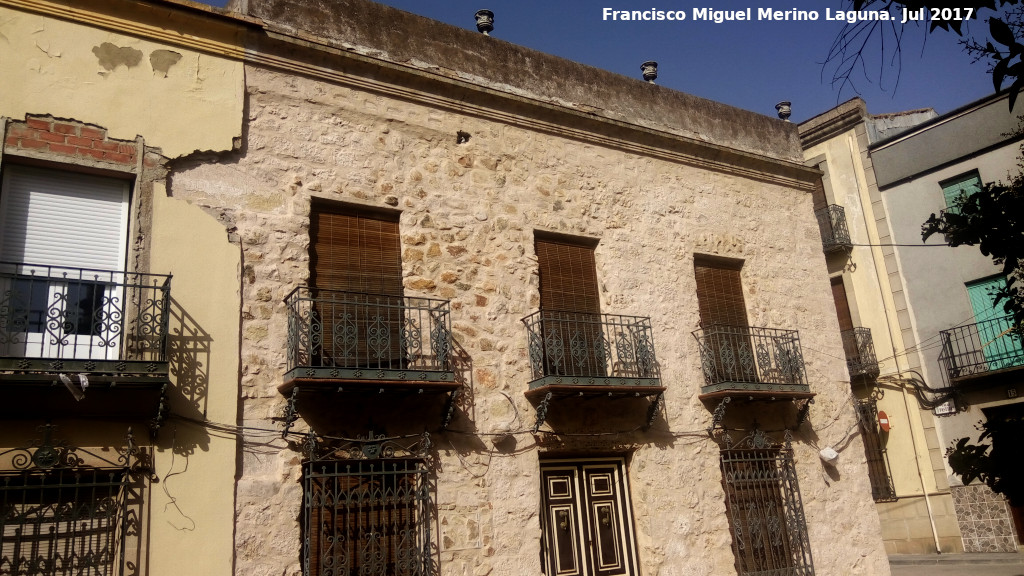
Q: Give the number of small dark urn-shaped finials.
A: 3